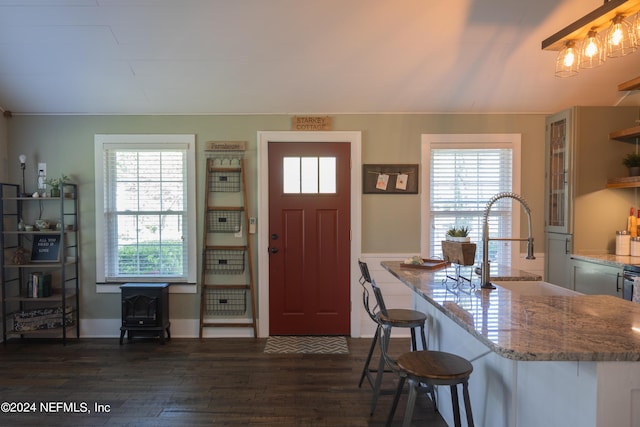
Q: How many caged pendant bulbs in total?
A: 4